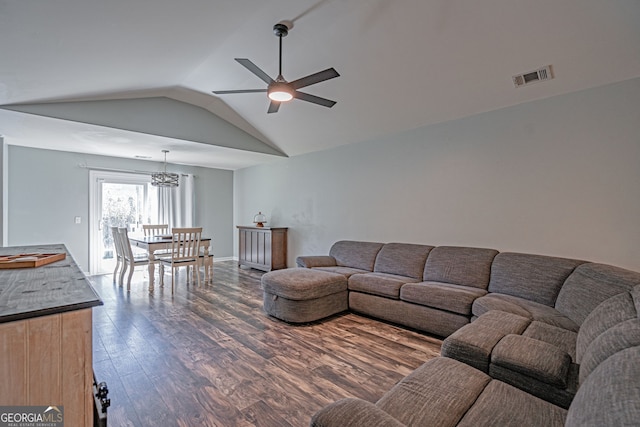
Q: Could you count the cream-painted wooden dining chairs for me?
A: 4